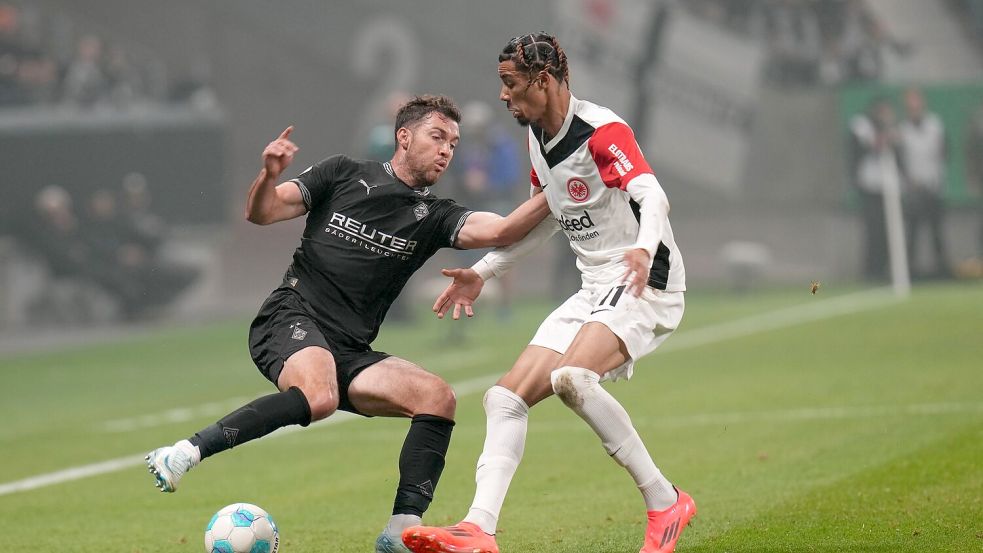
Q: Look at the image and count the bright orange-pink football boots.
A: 2